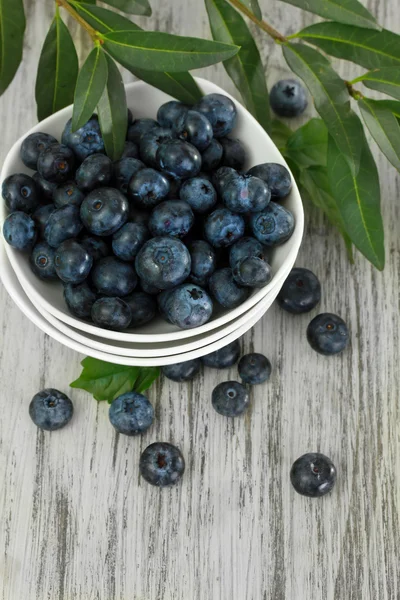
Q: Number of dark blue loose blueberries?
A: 11